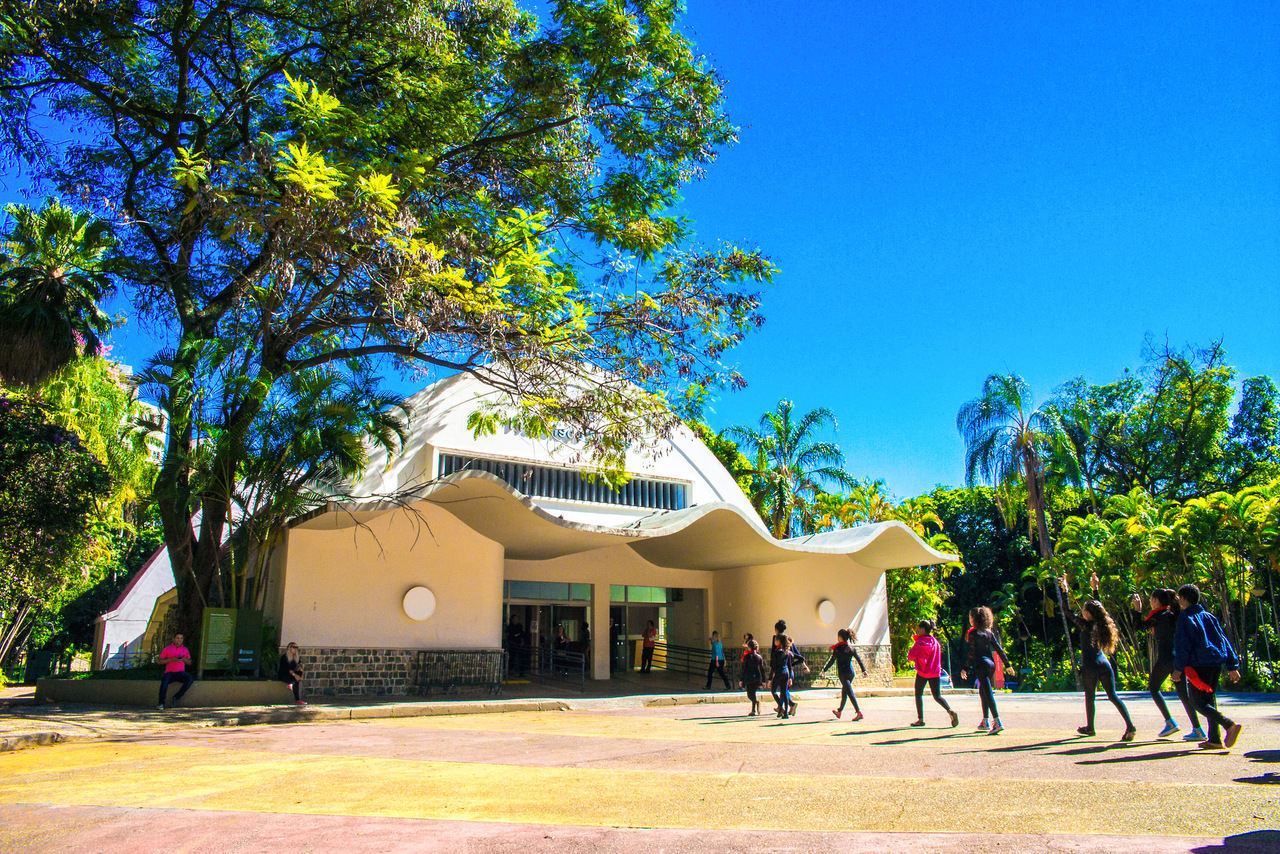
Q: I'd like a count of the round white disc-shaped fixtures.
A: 2